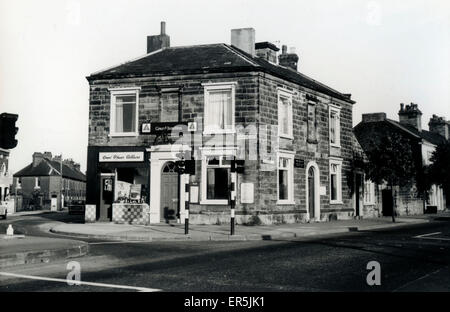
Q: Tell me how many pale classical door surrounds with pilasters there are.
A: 1